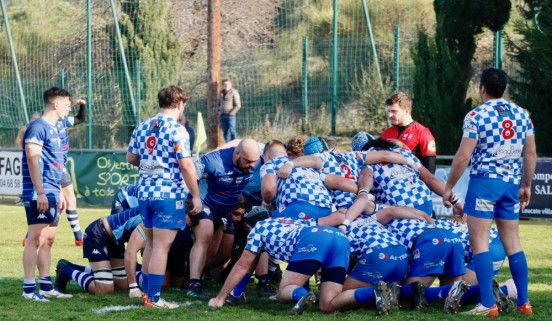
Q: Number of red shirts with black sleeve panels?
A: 1